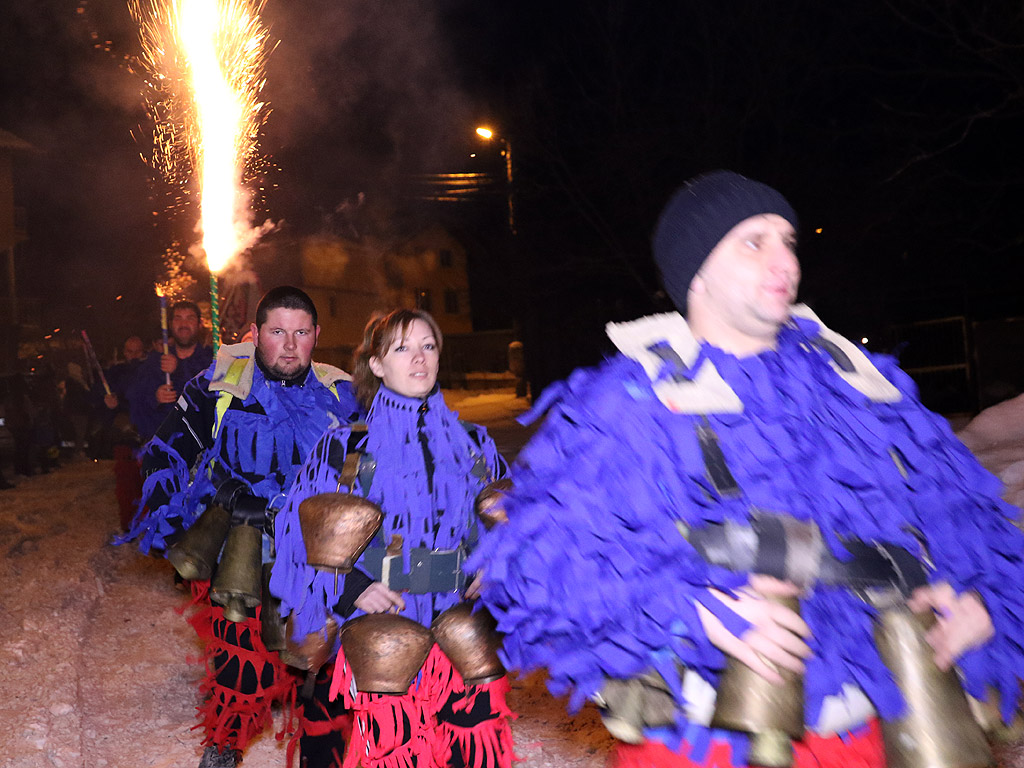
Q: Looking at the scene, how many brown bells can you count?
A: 5